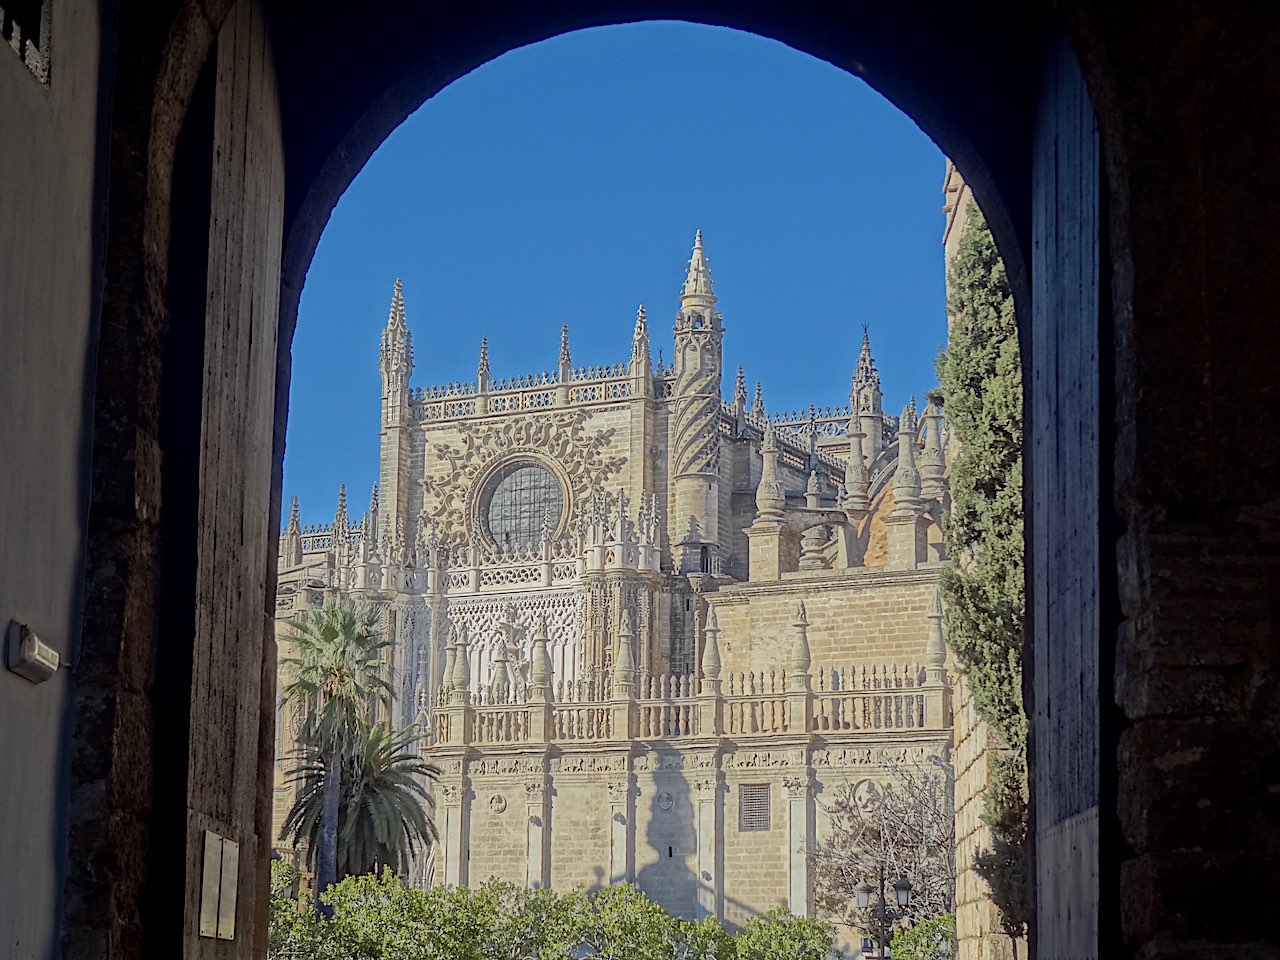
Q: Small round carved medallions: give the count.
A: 3